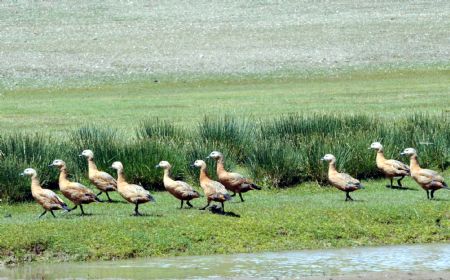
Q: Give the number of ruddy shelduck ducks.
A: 10